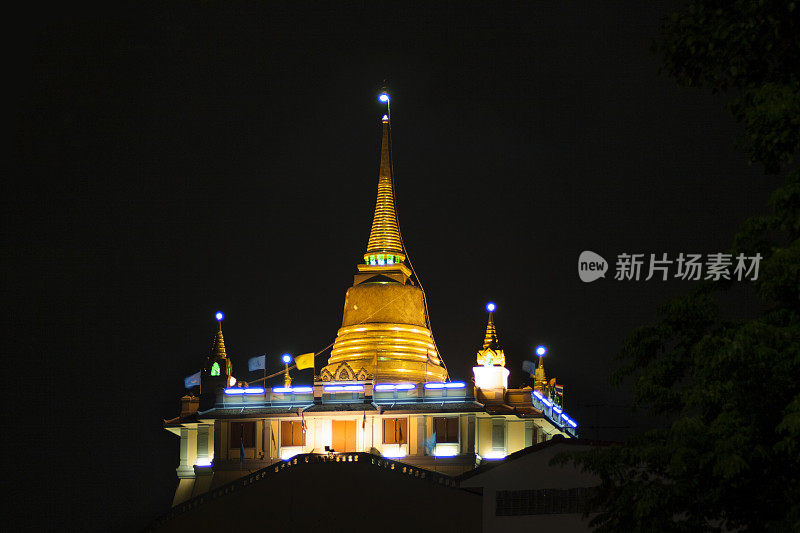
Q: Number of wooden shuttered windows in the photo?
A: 4